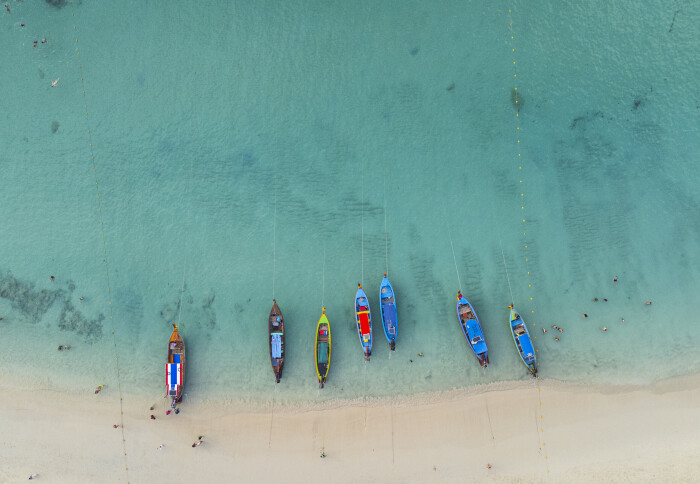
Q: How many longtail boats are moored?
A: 7